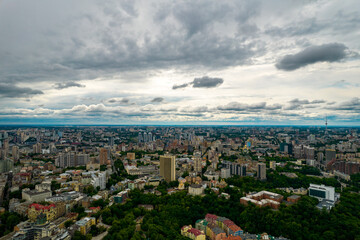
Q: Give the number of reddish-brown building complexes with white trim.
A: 1